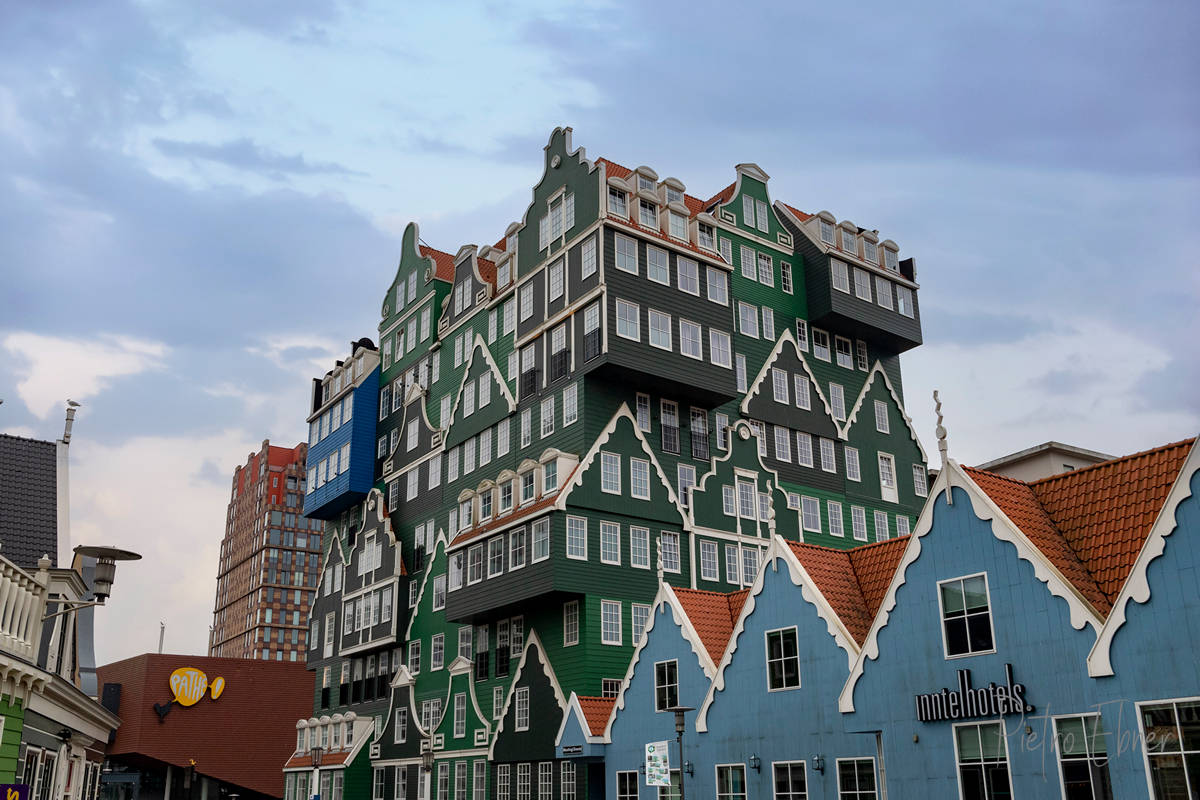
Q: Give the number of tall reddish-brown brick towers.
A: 1